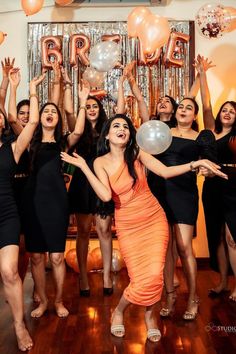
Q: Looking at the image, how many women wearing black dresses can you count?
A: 7